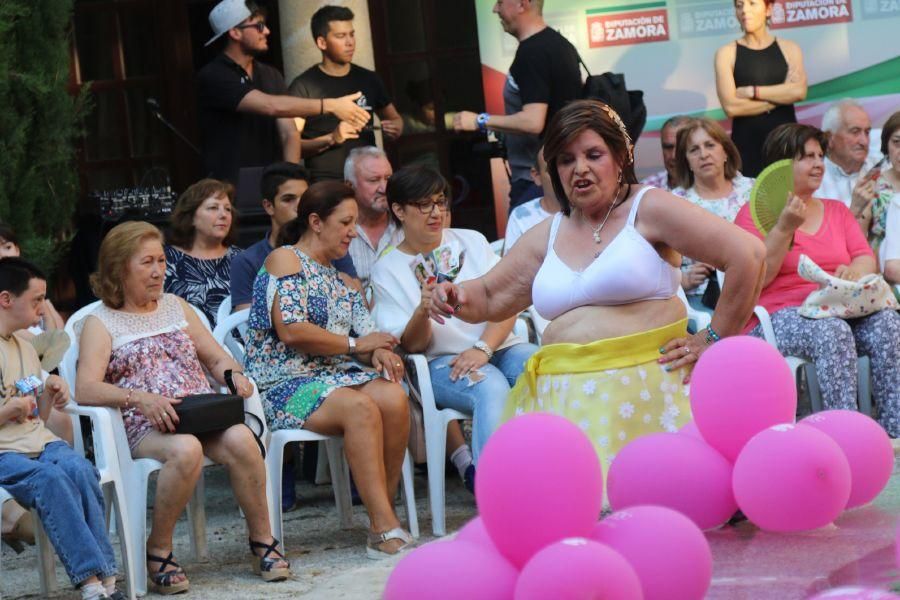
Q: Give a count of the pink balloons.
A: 11